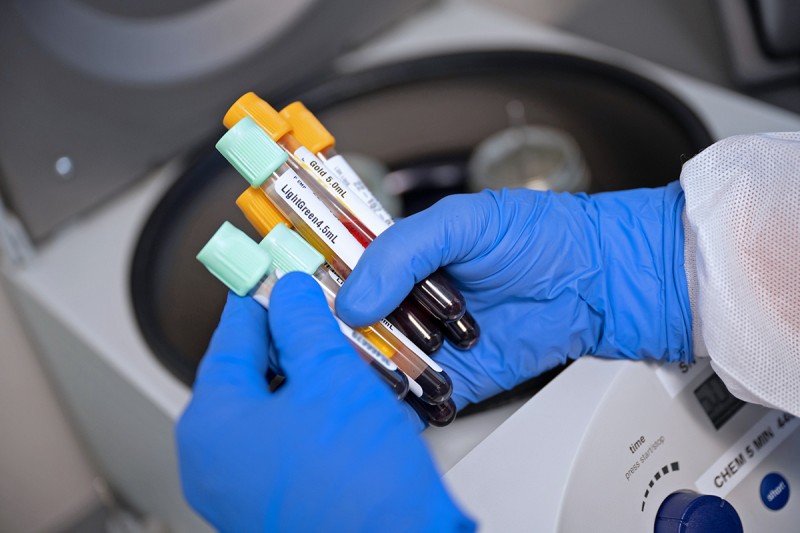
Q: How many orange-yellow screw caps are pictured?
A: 3